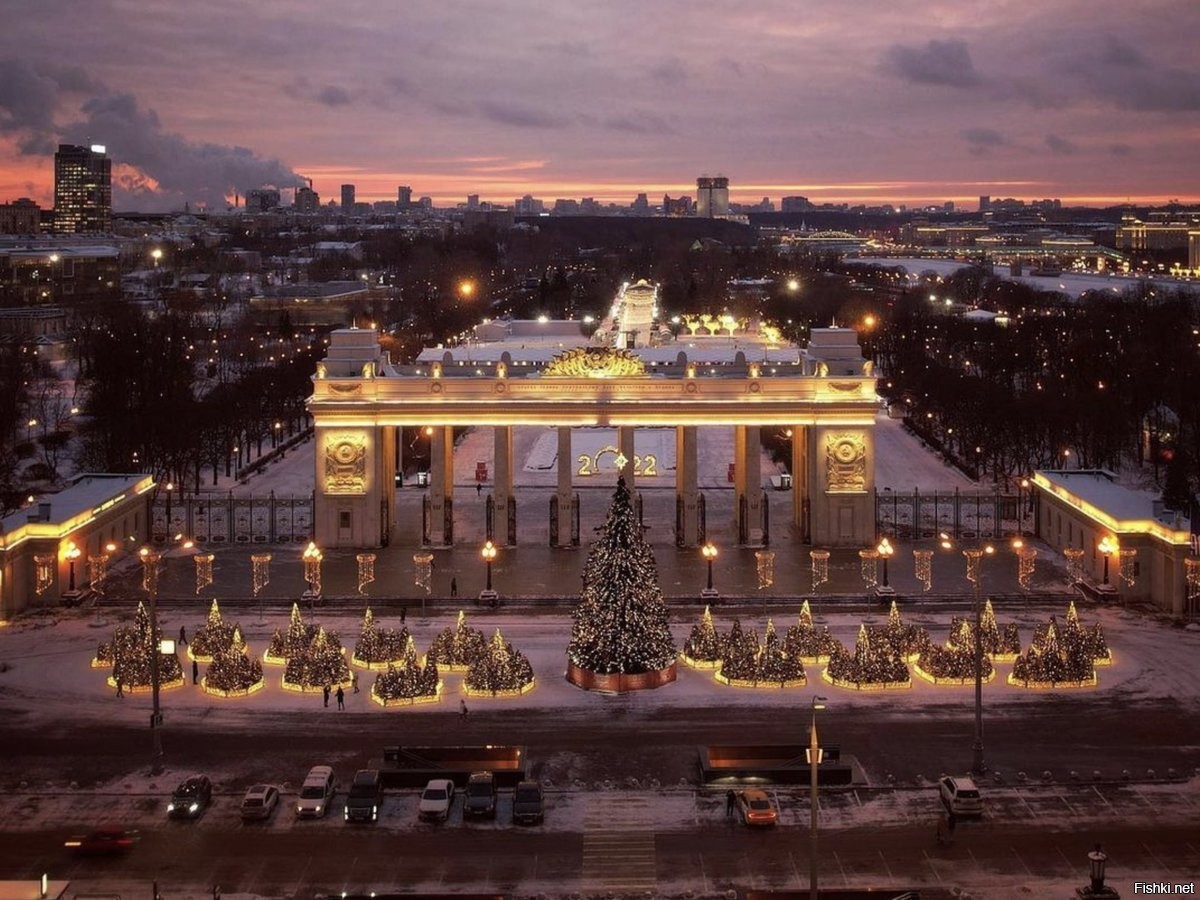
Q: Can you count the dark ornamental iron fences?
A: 2